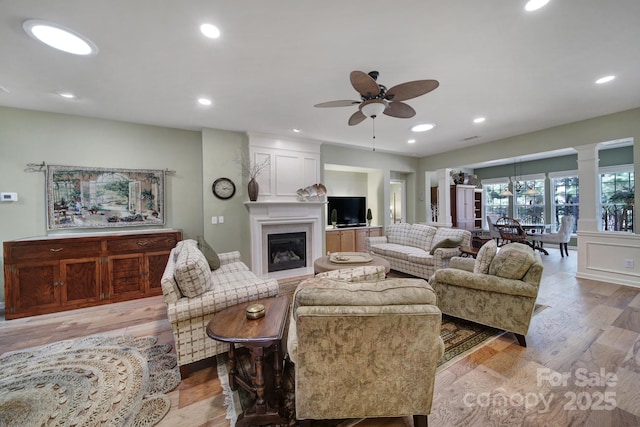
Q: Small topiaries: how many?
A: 2